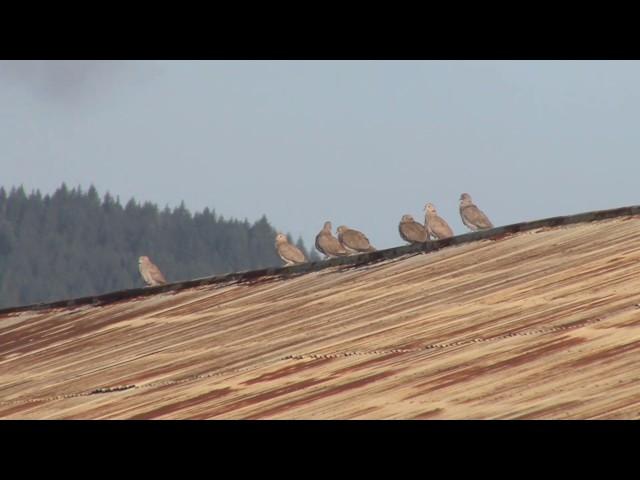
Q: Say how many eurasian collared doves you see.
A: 7